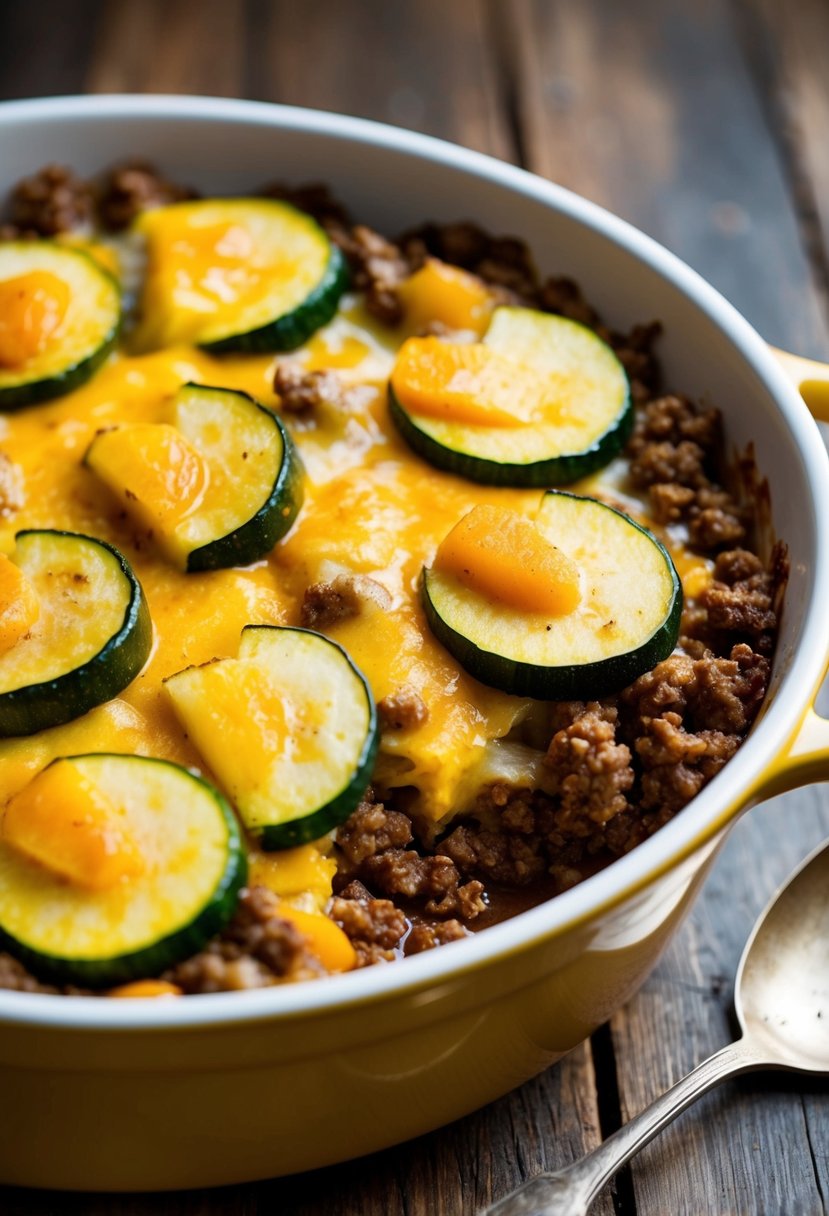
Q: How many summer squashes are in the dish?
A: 8